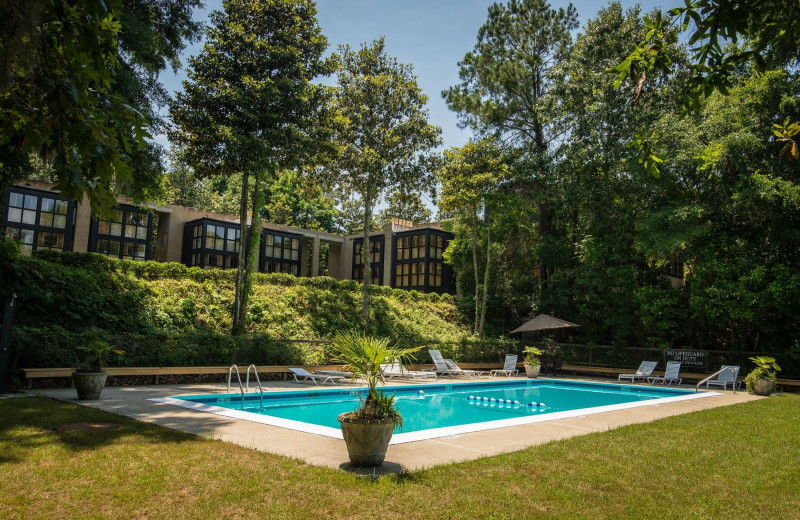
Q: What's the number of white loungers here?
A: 10